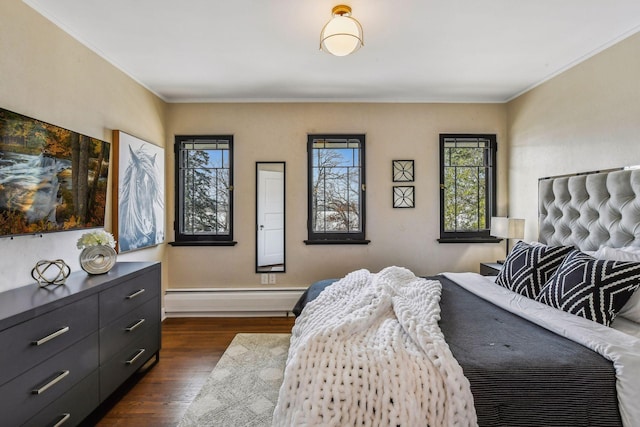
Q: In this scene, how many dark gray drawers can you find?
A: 6